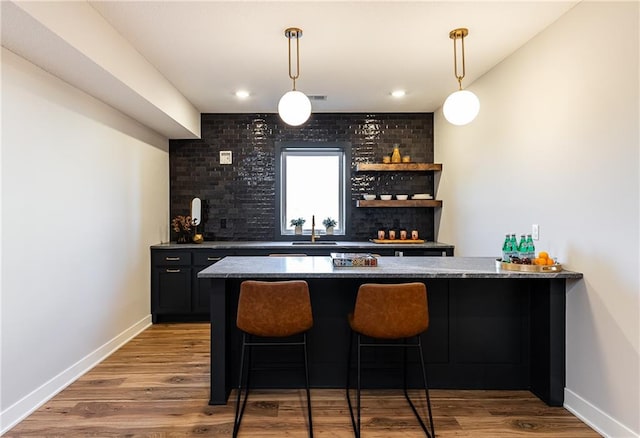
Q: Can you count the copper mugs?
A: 4